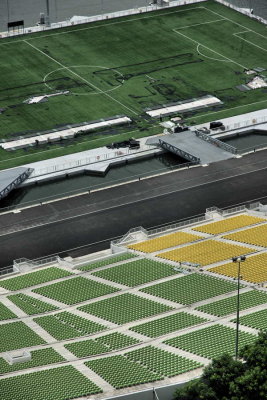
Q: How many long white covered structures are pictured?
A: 2